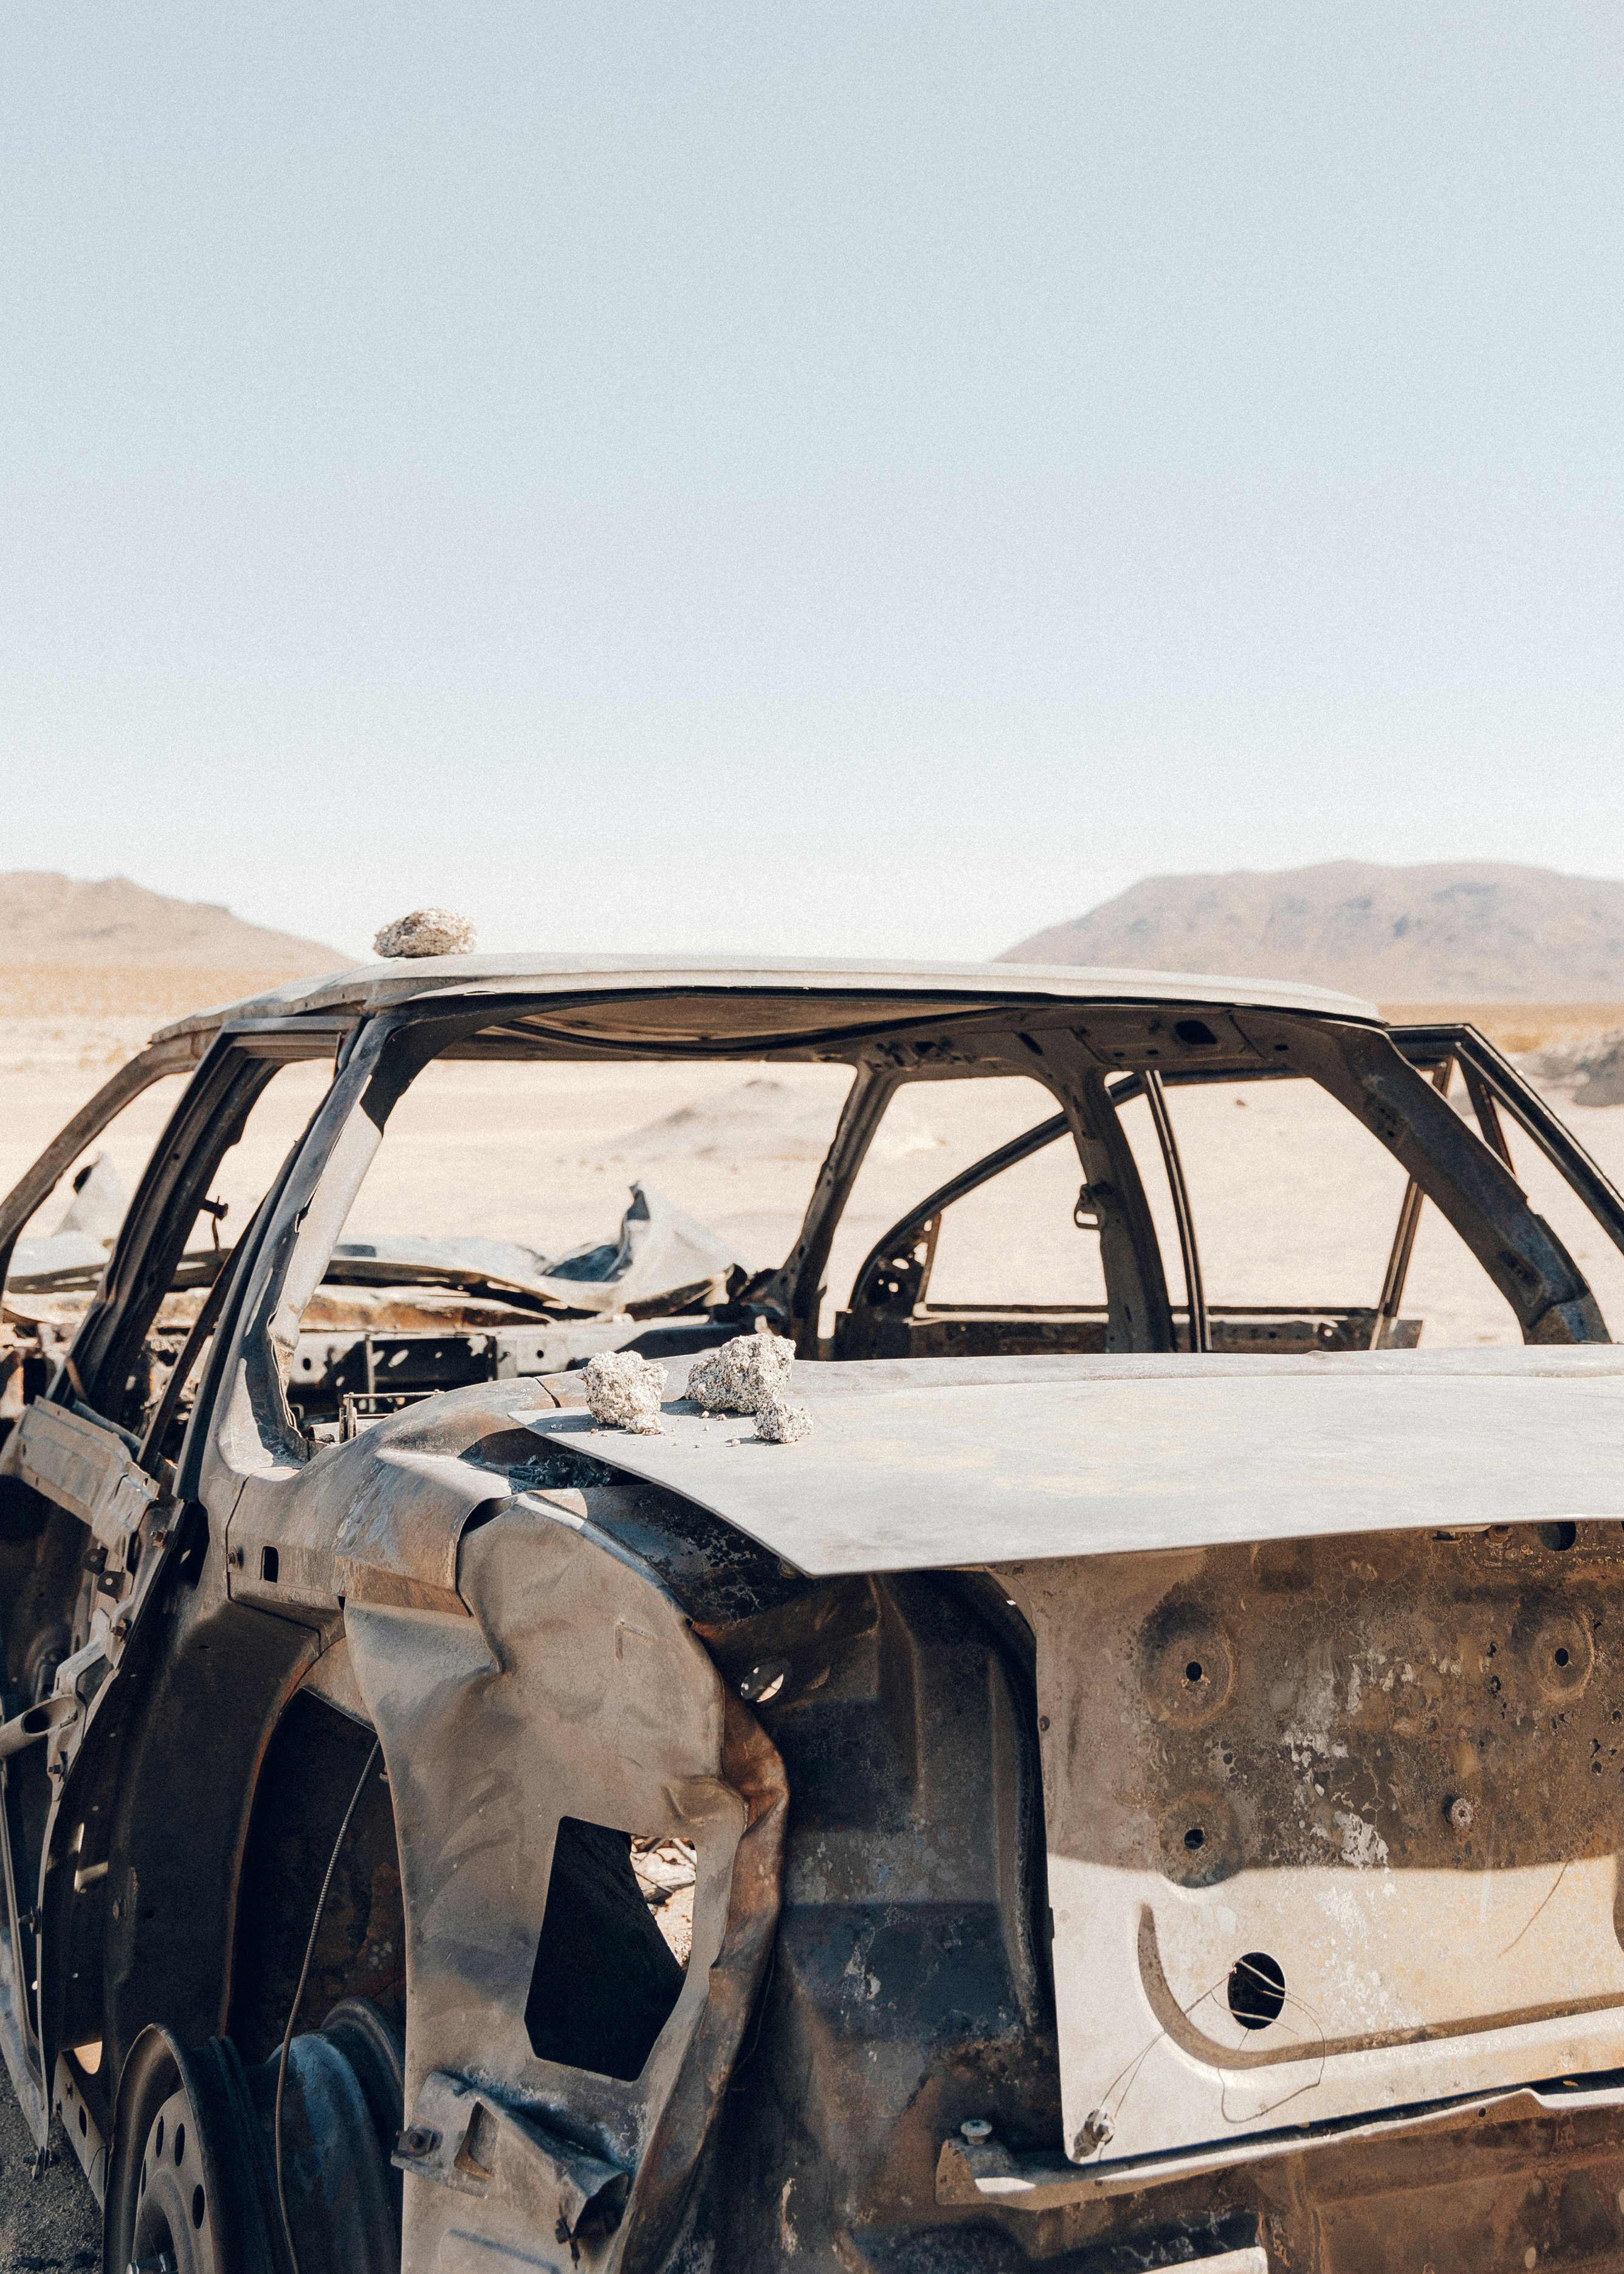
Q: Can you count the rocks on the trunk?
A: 3